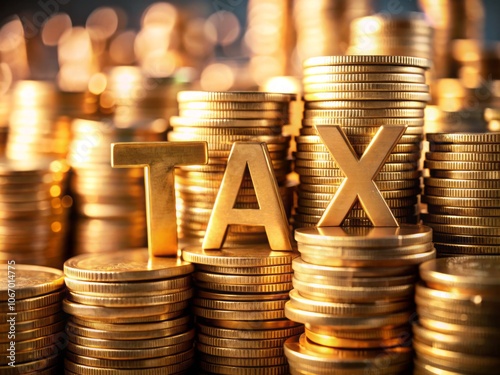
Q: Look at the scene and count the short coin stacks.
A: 5